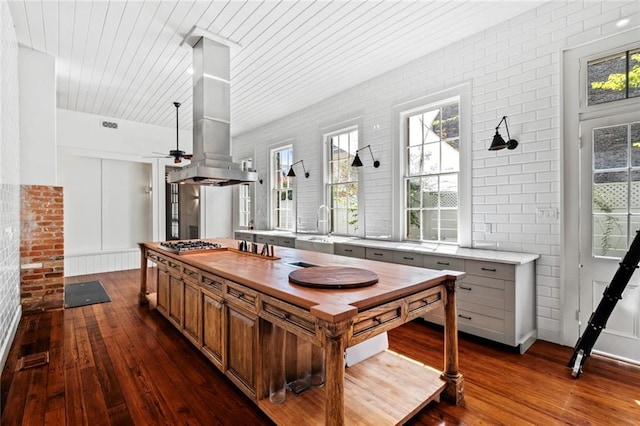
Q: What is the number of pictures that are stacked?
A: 0